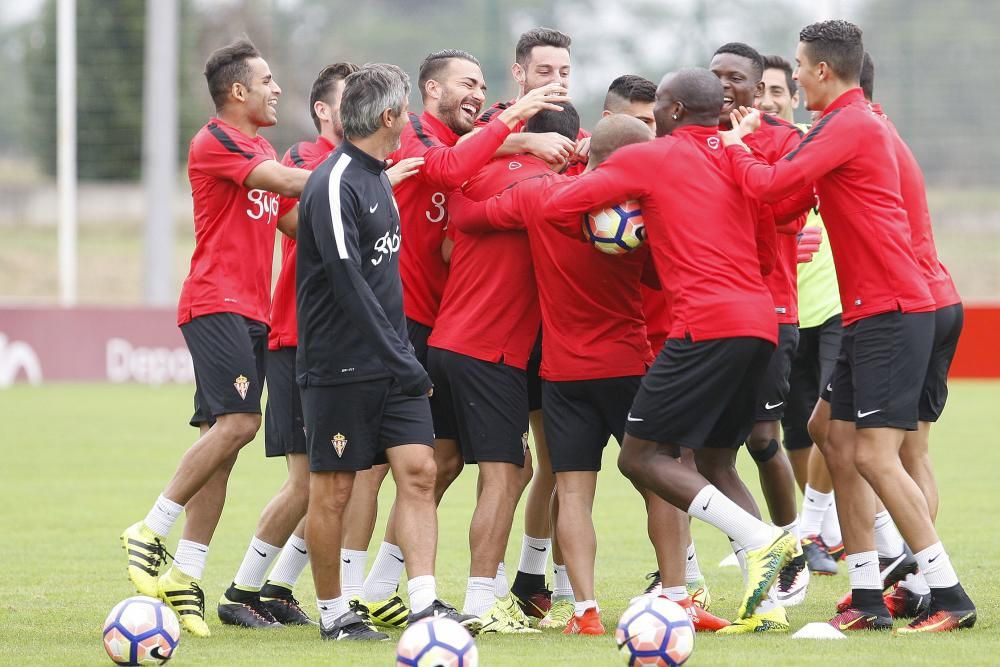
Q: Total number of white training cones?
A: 2